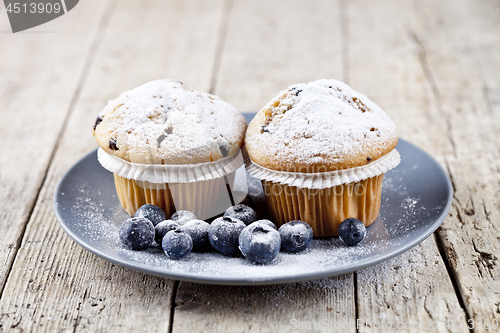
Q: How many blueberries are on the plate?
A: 12